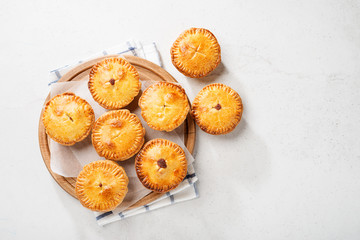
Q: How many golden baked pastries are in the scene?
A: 8